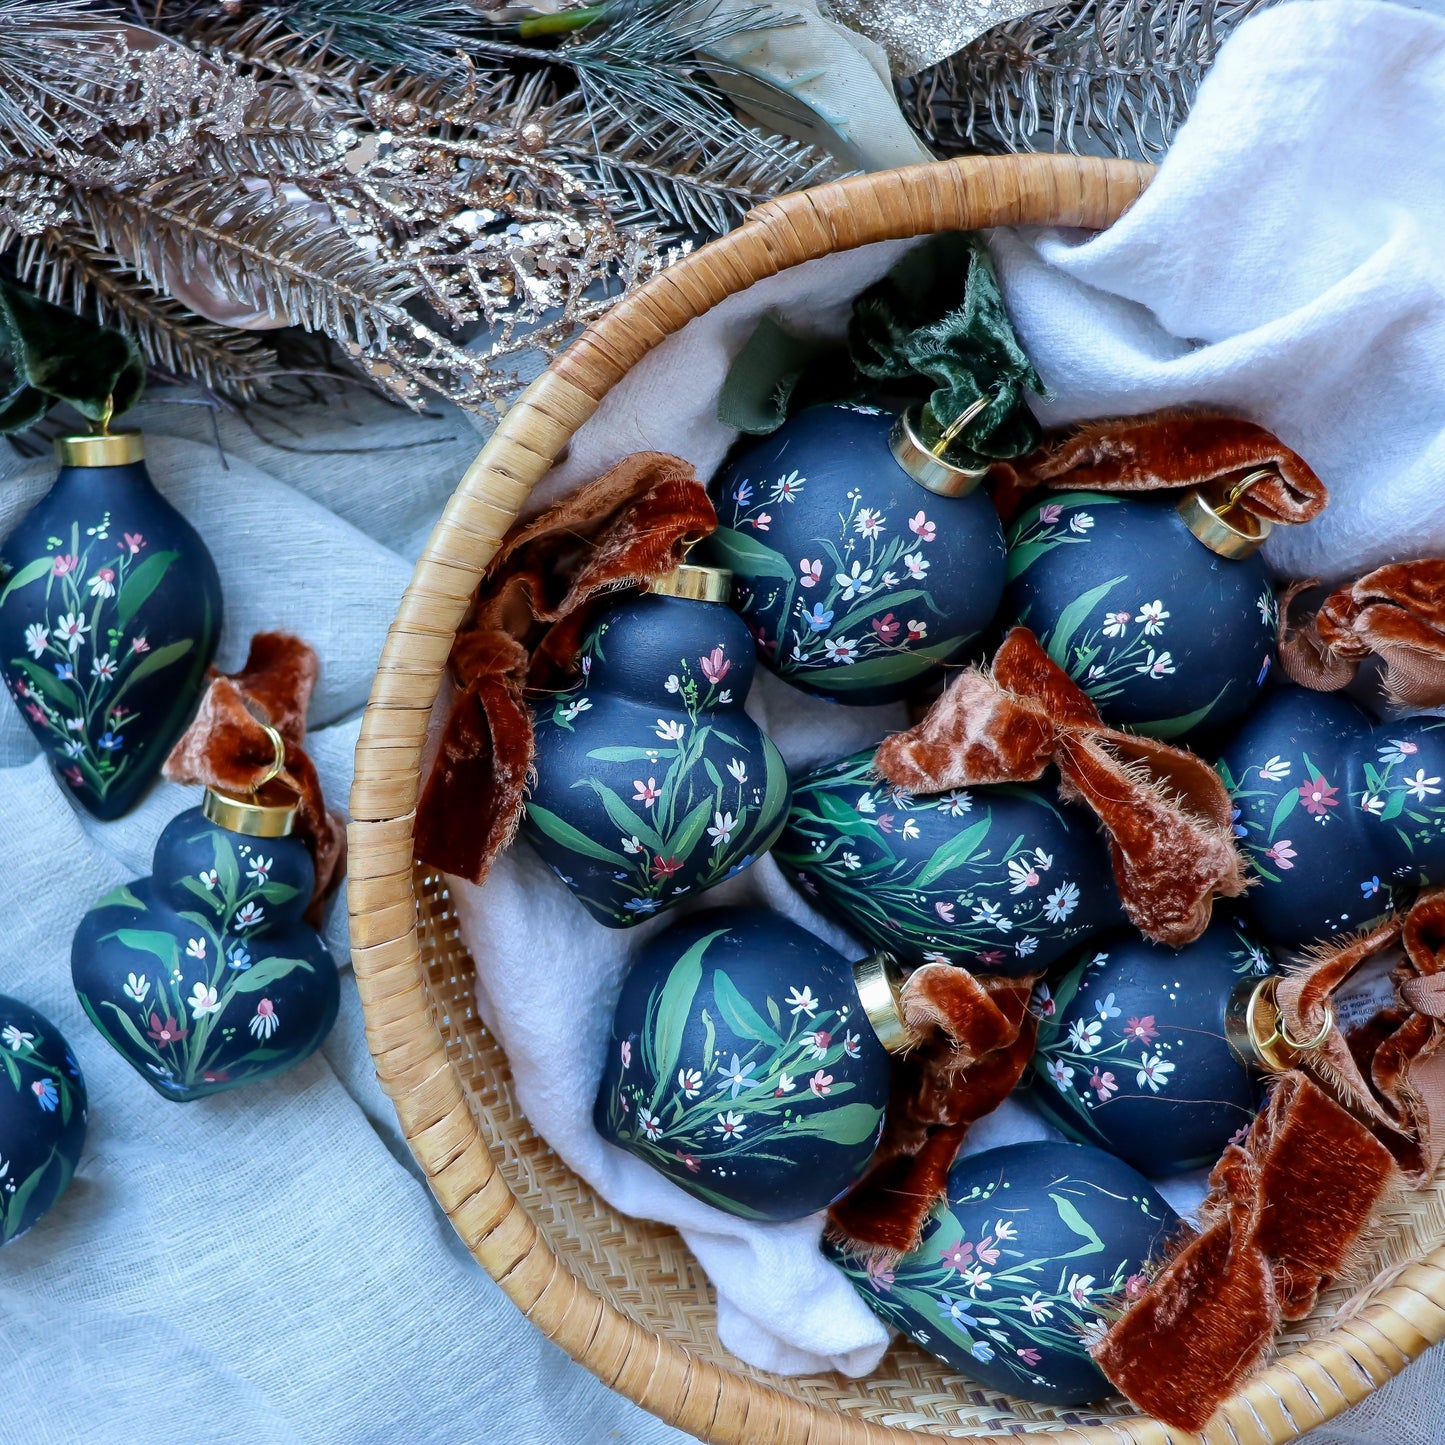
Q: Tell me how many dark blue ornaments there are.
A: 11